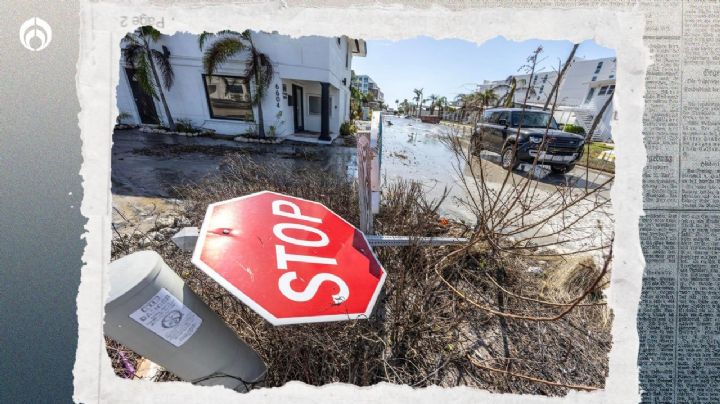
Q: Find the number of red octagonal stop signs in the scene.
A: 1